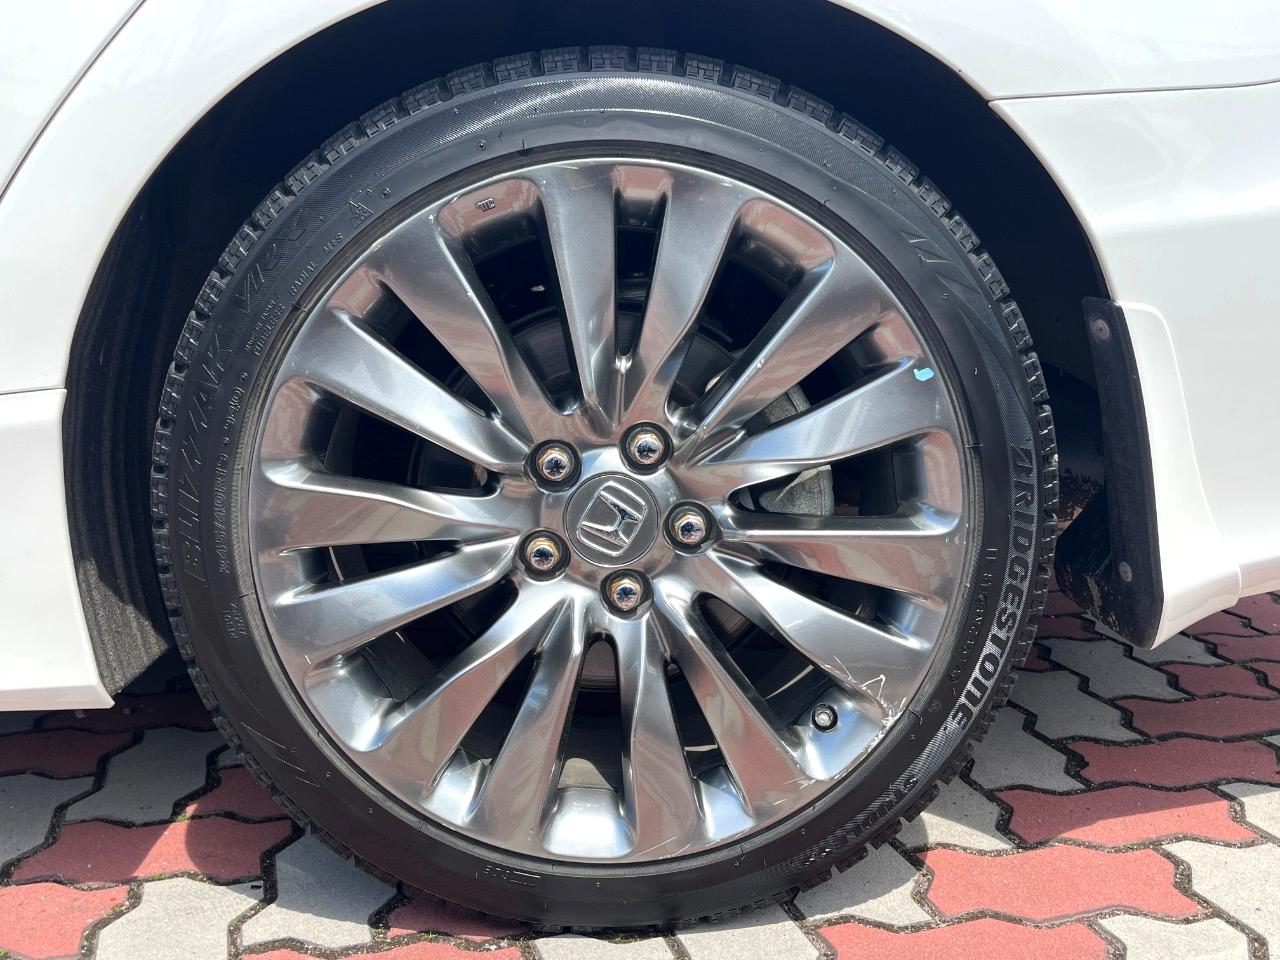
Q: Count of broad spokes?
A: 14